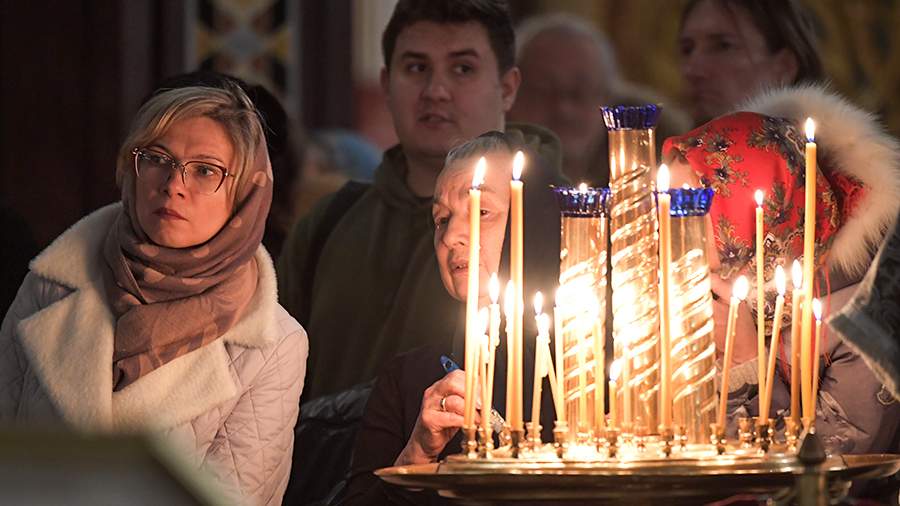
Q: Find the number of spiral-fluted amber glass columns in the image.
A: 3